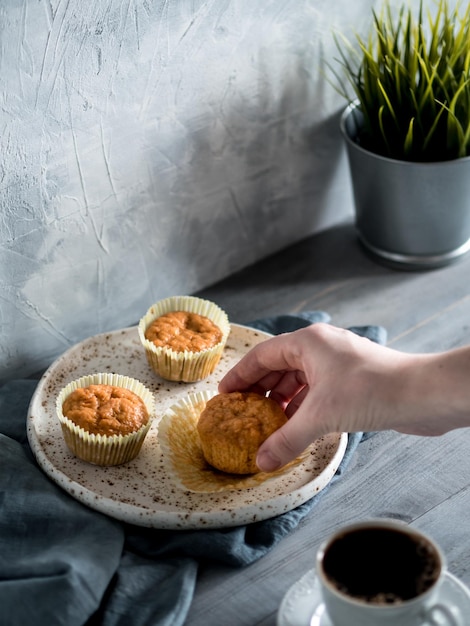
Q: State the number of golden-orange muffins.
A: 3